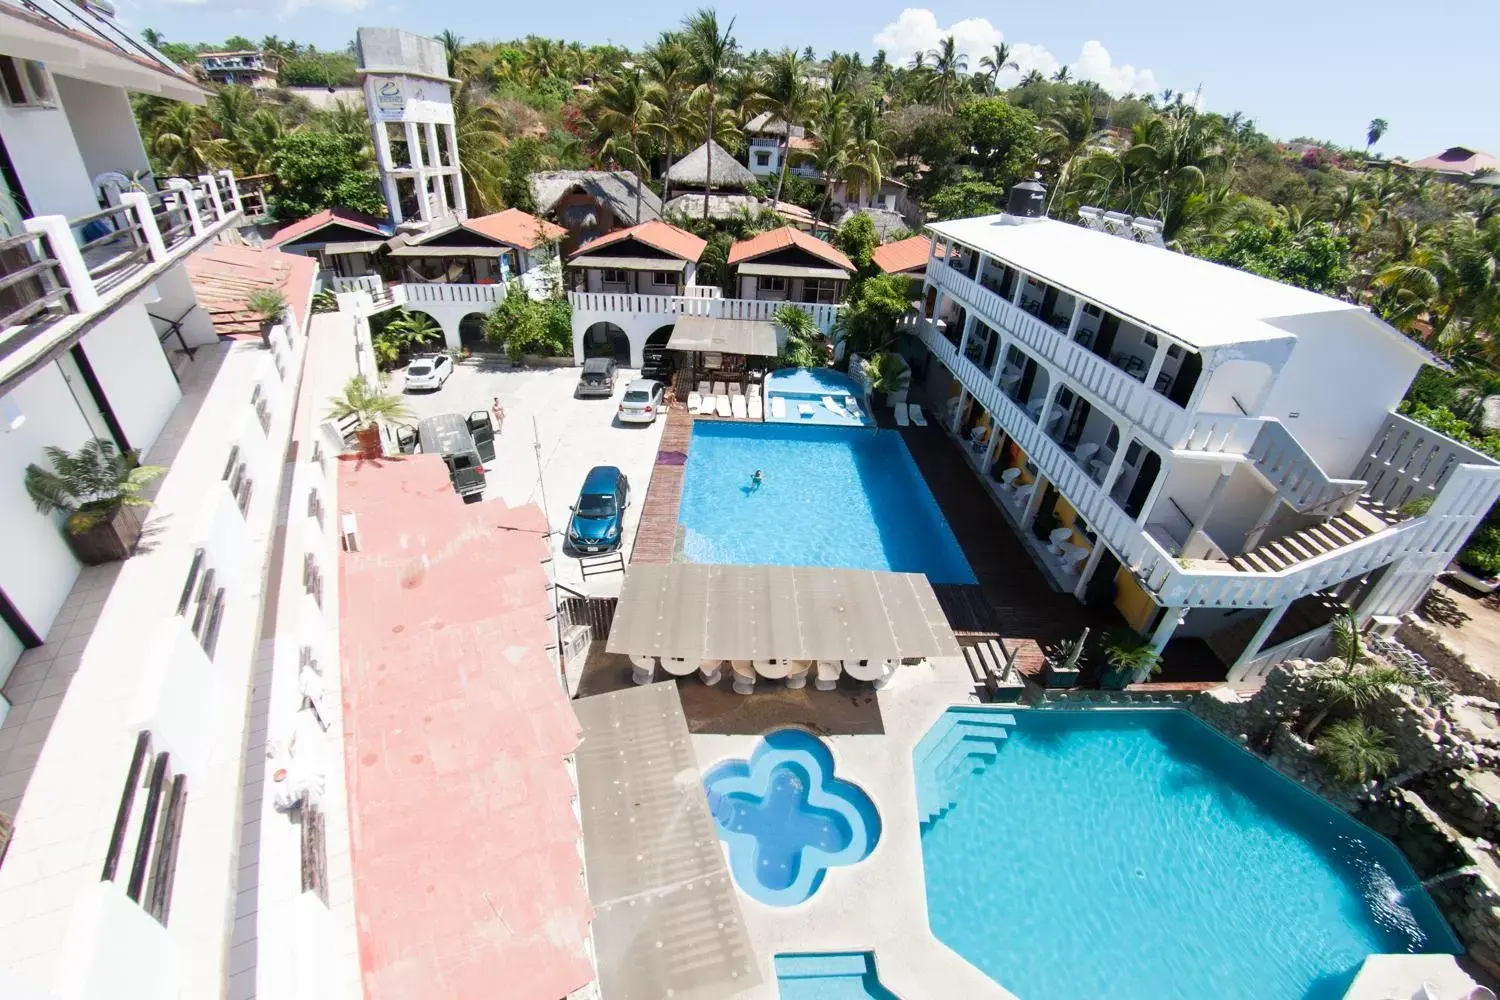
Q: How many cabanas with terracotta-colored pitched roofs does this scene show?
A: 5